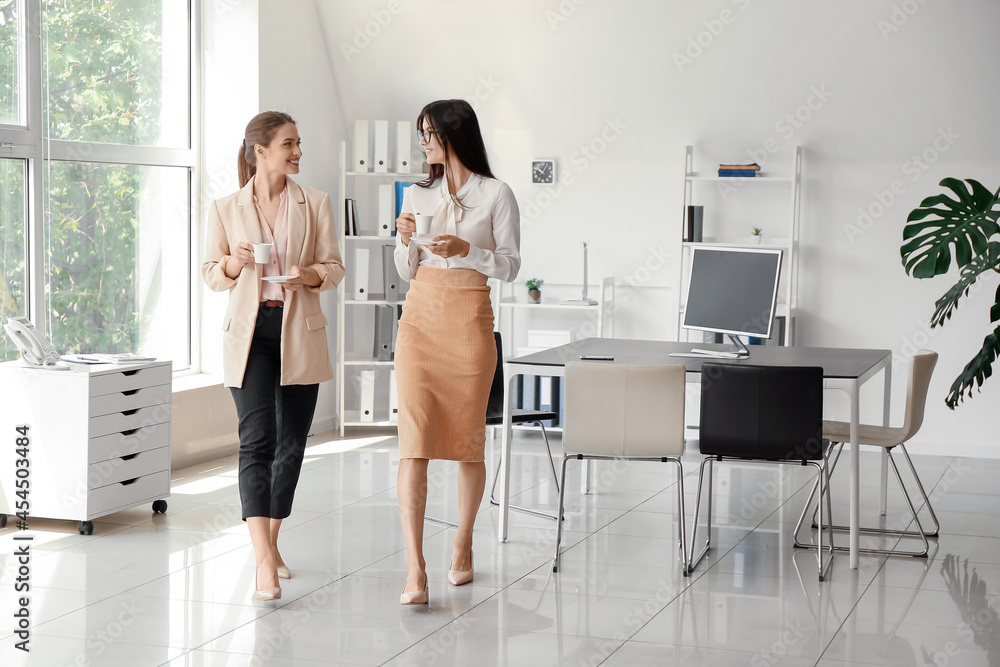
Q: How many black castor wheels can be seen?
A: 3